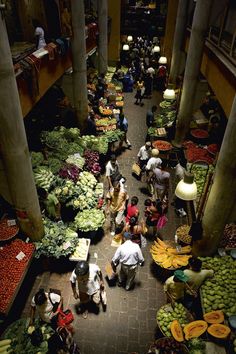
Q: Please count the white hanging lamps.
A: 6